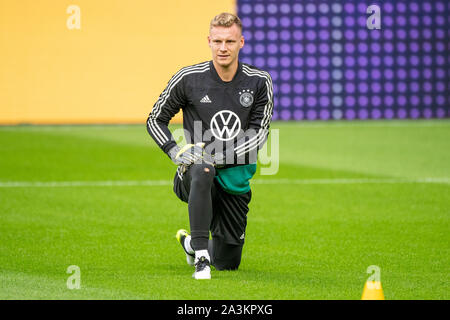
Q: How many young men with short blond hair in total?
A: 1